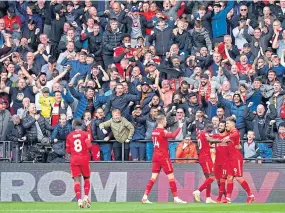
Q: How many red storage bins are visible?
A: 0